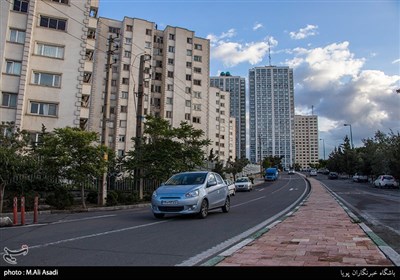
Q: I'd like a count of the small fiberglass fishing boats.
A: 0